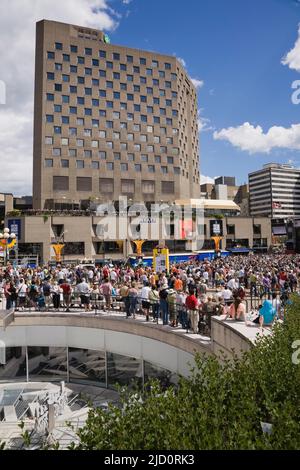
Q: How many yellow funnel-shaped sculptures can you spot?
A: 3